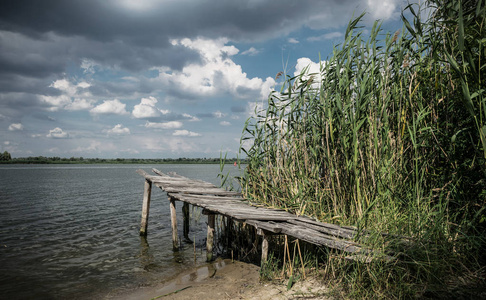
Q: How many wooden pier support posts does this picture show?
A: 5